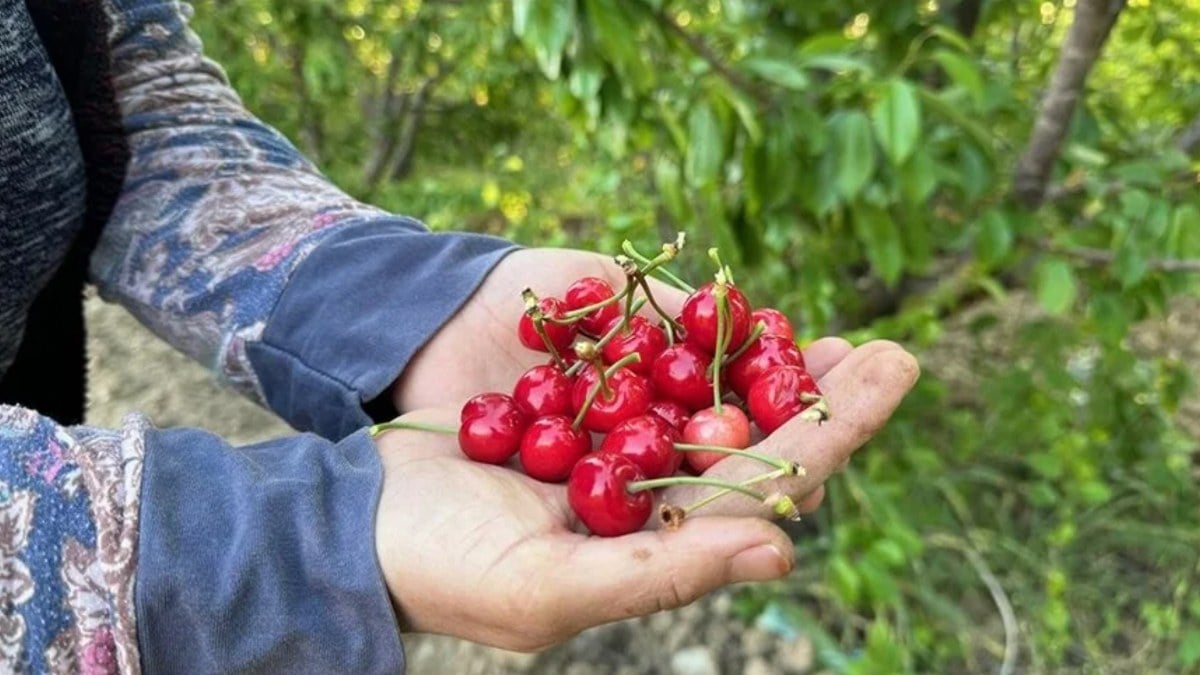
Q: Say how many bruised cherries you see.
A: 0